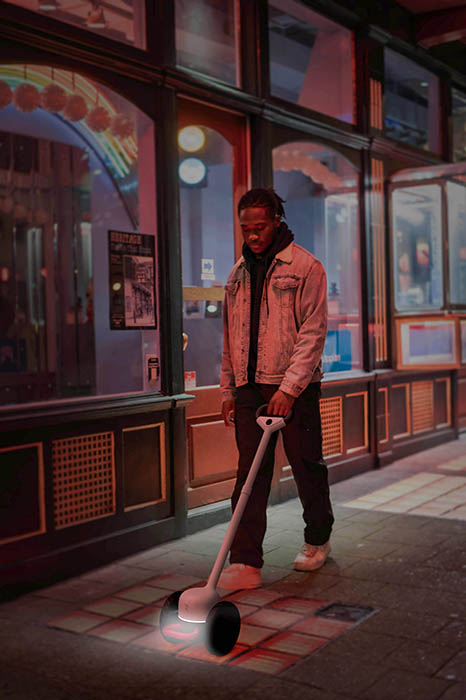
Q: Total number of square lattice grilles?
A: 3